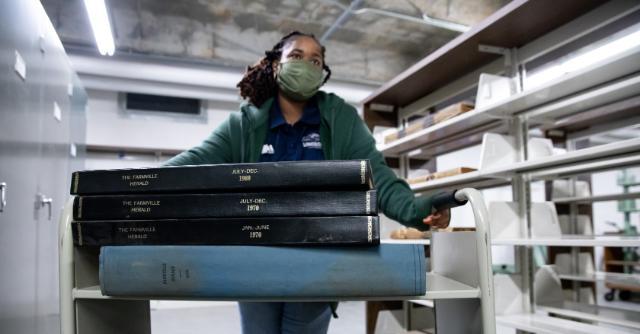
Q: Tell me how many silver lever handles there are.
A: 2